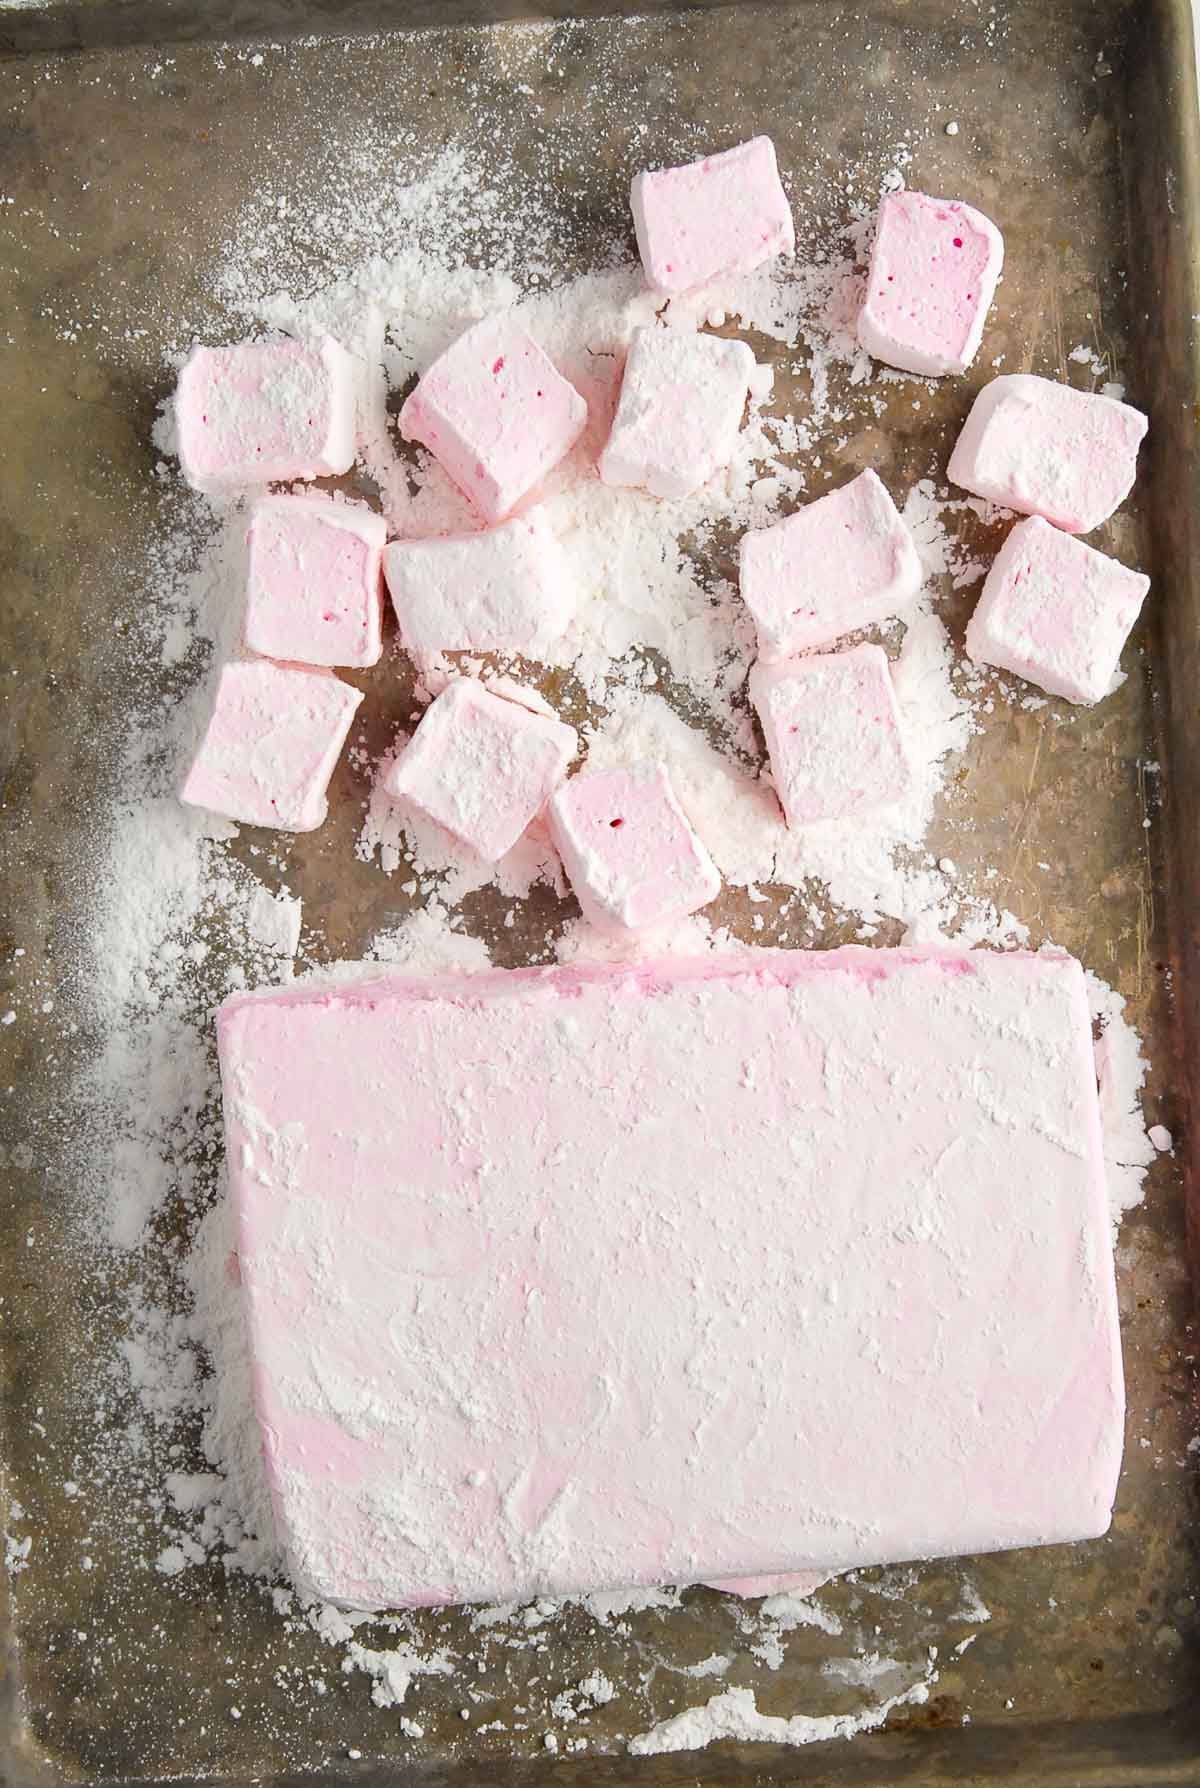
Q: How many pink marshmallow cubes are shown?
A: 14